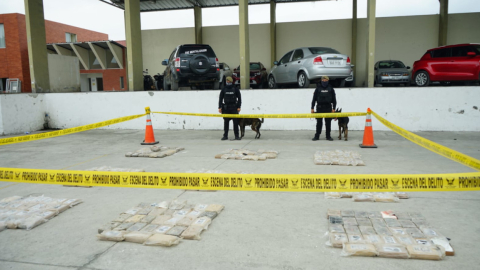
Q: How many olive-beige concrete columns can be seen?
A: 8